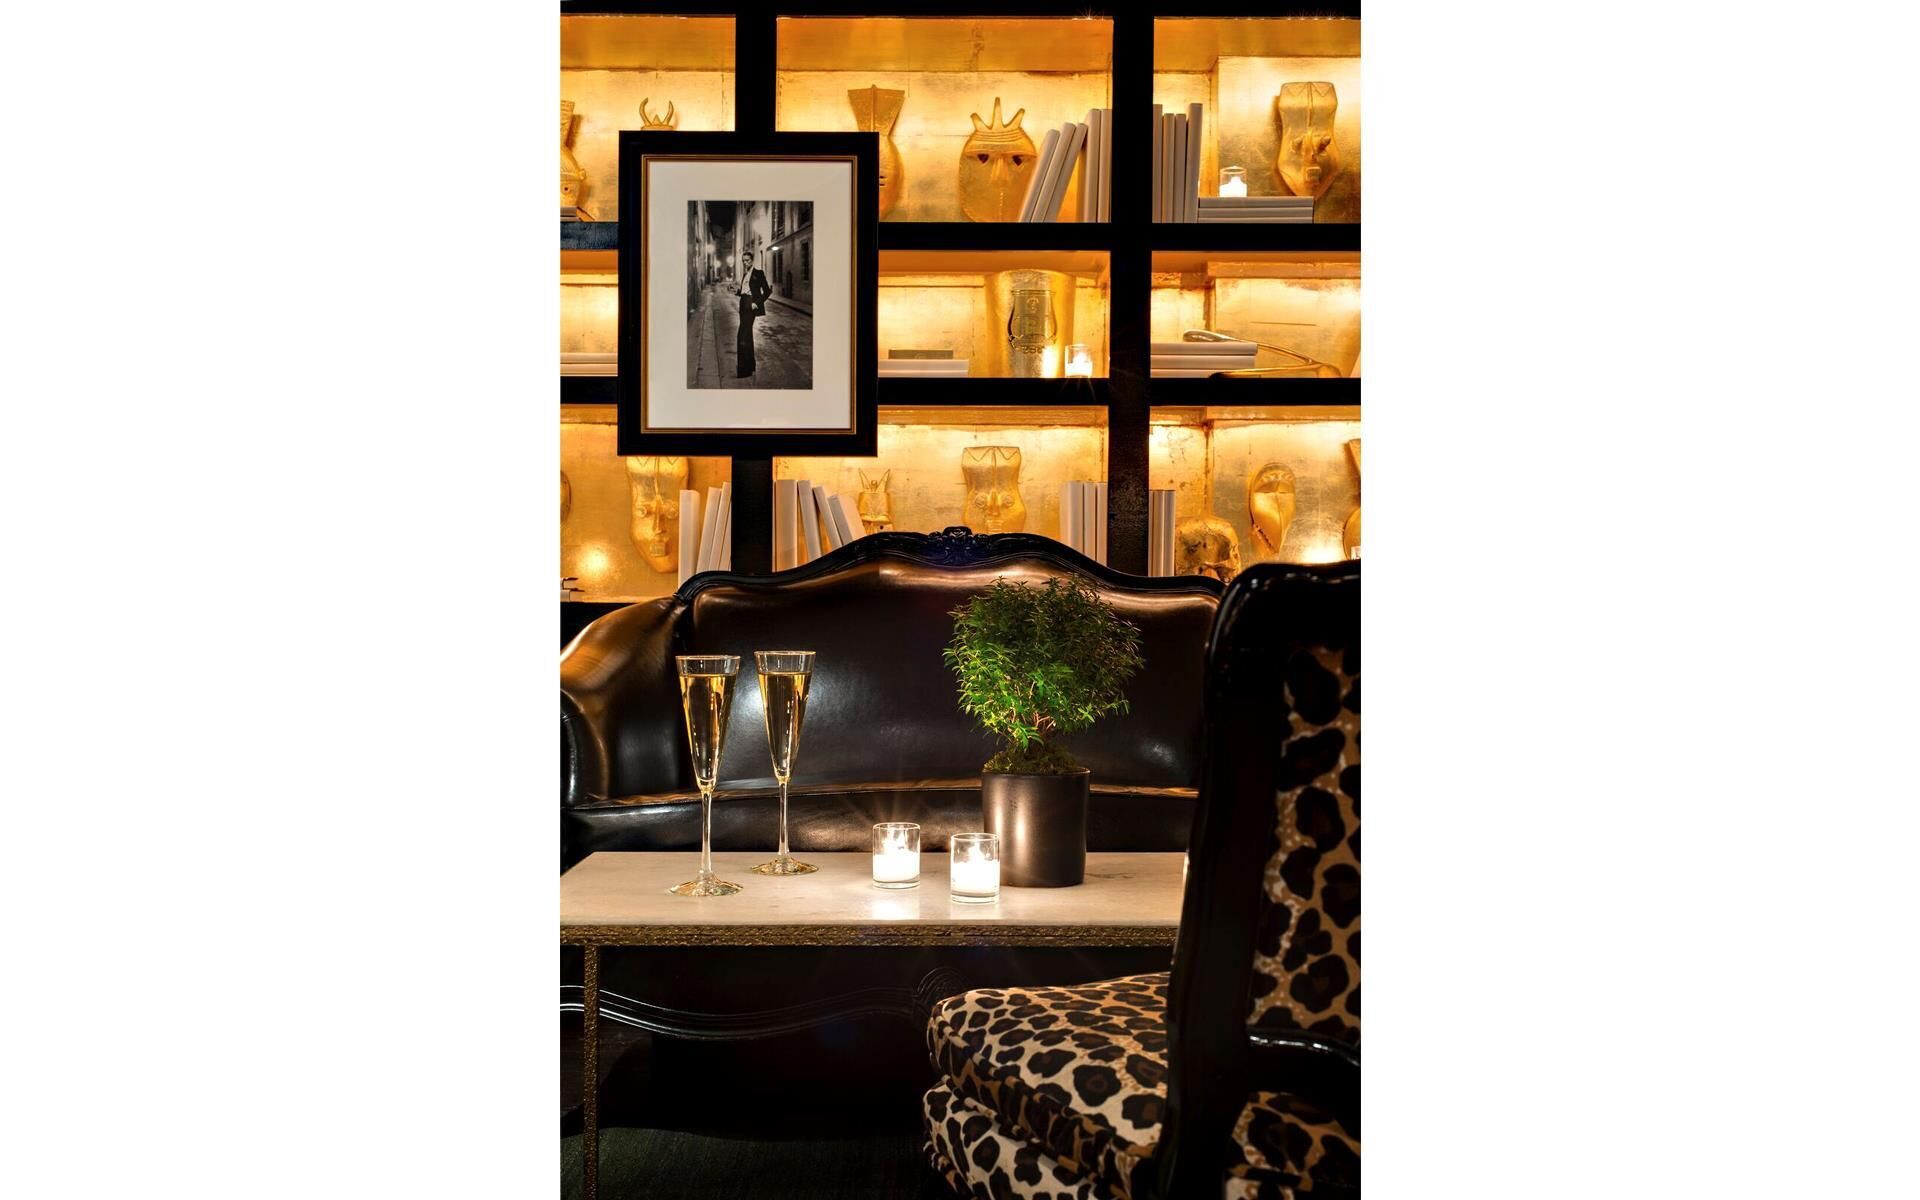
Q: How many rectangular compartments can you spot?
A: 9